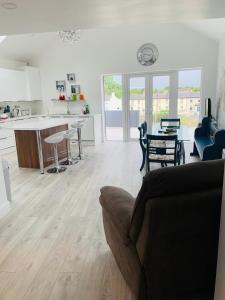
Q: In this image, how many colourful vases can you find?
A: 3